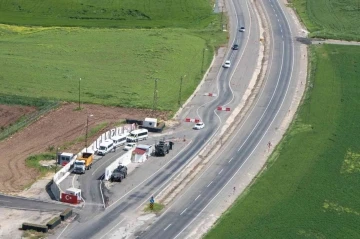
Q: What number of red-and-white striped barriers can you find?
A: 3